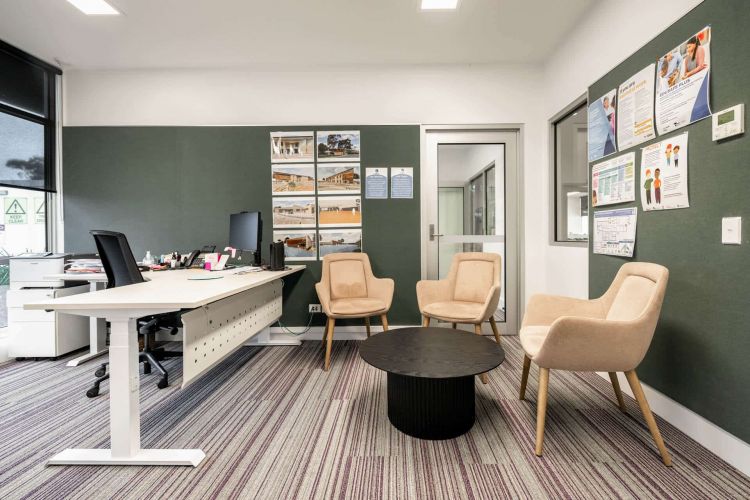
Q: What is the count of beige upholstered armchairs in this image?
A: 3